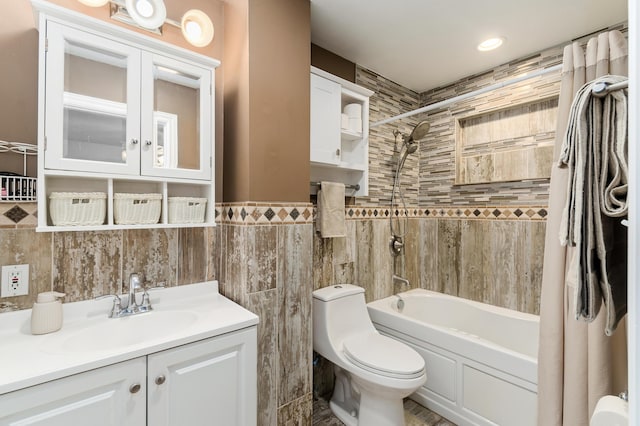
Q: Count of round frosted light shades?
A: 3